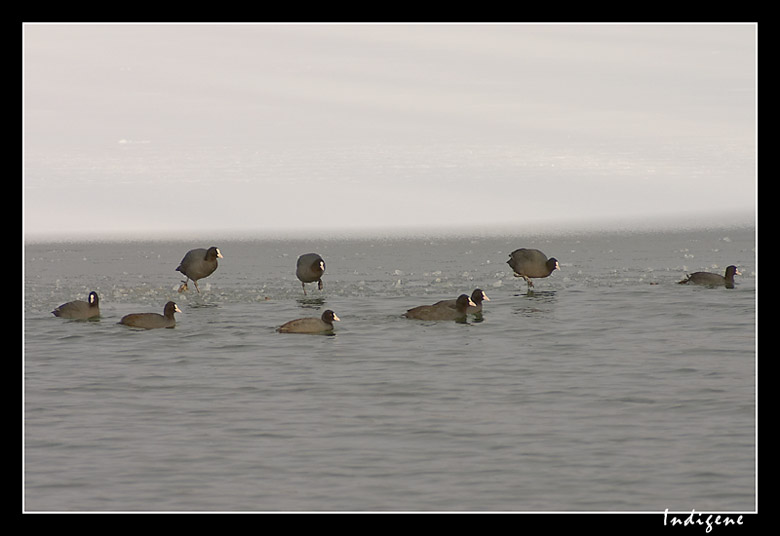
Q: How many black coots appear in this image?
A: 9